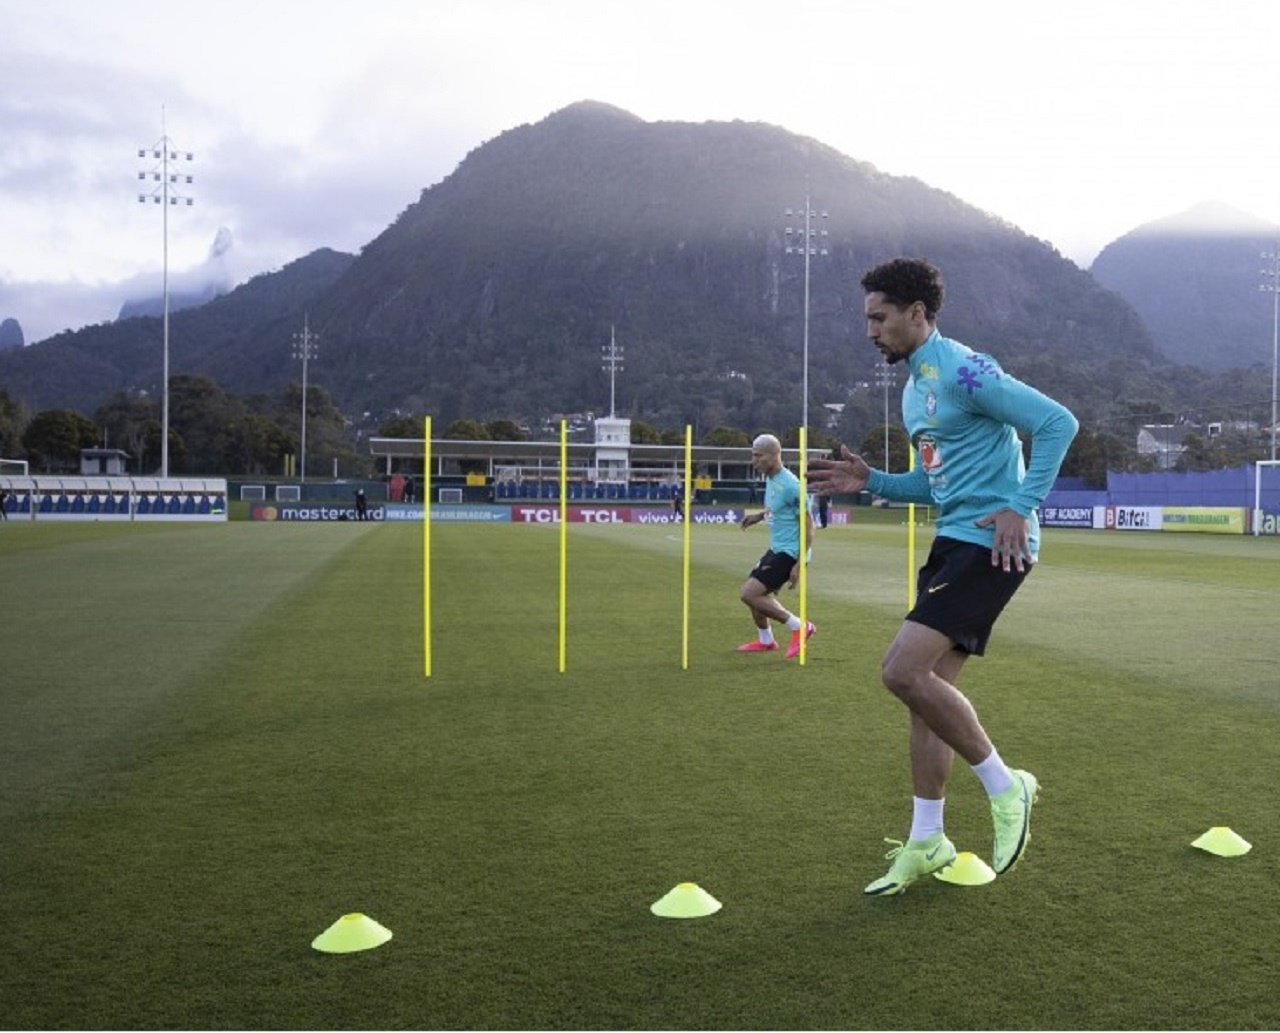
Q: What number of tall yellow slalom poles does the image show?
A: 5